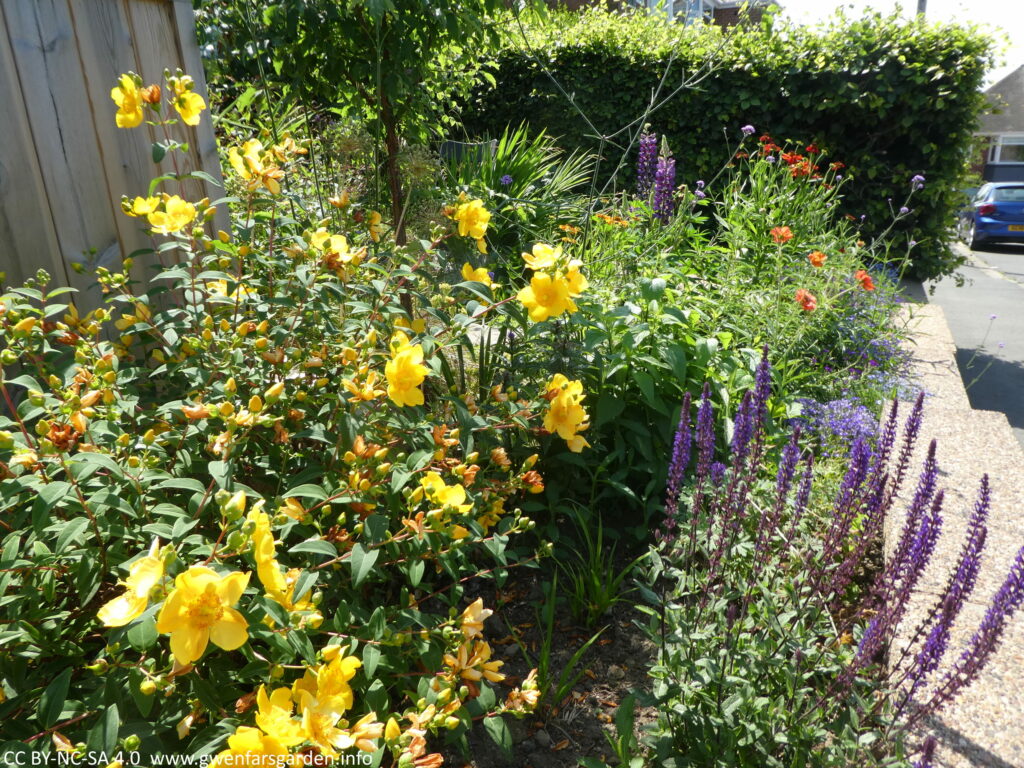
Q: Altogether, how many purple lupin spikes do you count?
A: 2